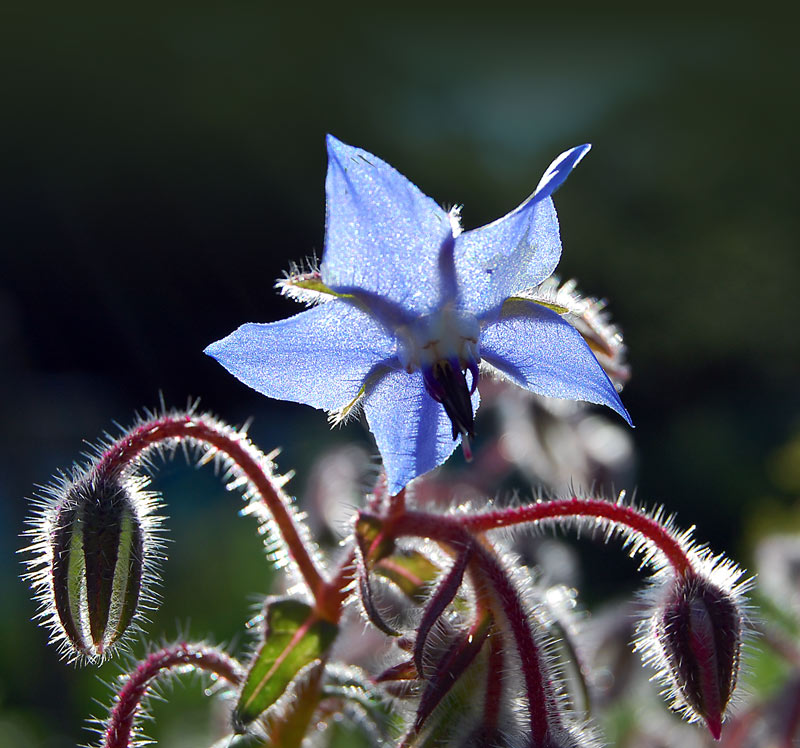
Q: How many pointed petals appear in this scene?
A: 5